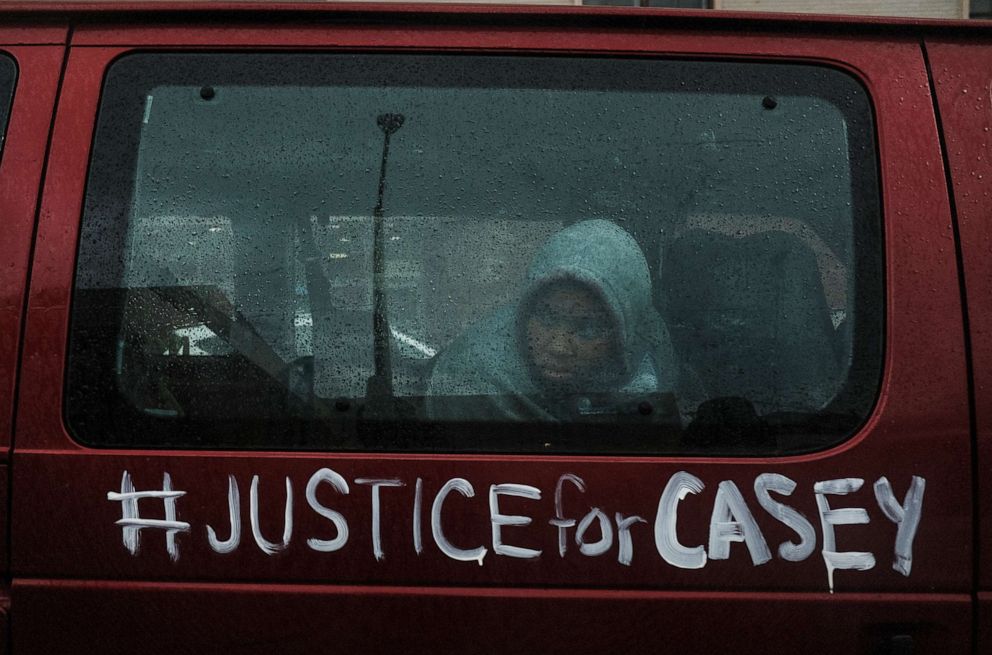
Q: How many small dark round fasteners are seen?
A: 4